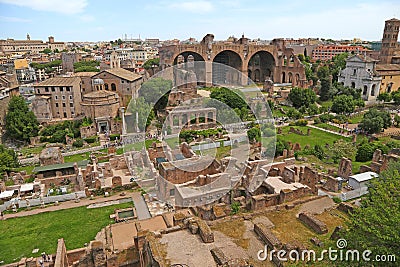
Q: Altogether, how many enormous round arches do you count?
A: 3